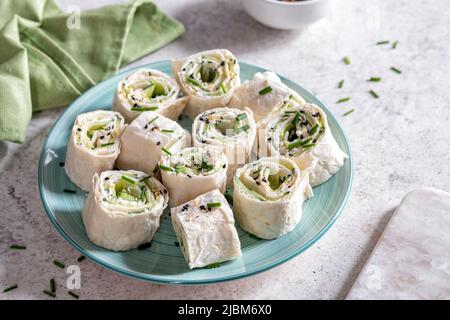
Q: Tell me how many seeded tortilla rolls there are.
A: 11